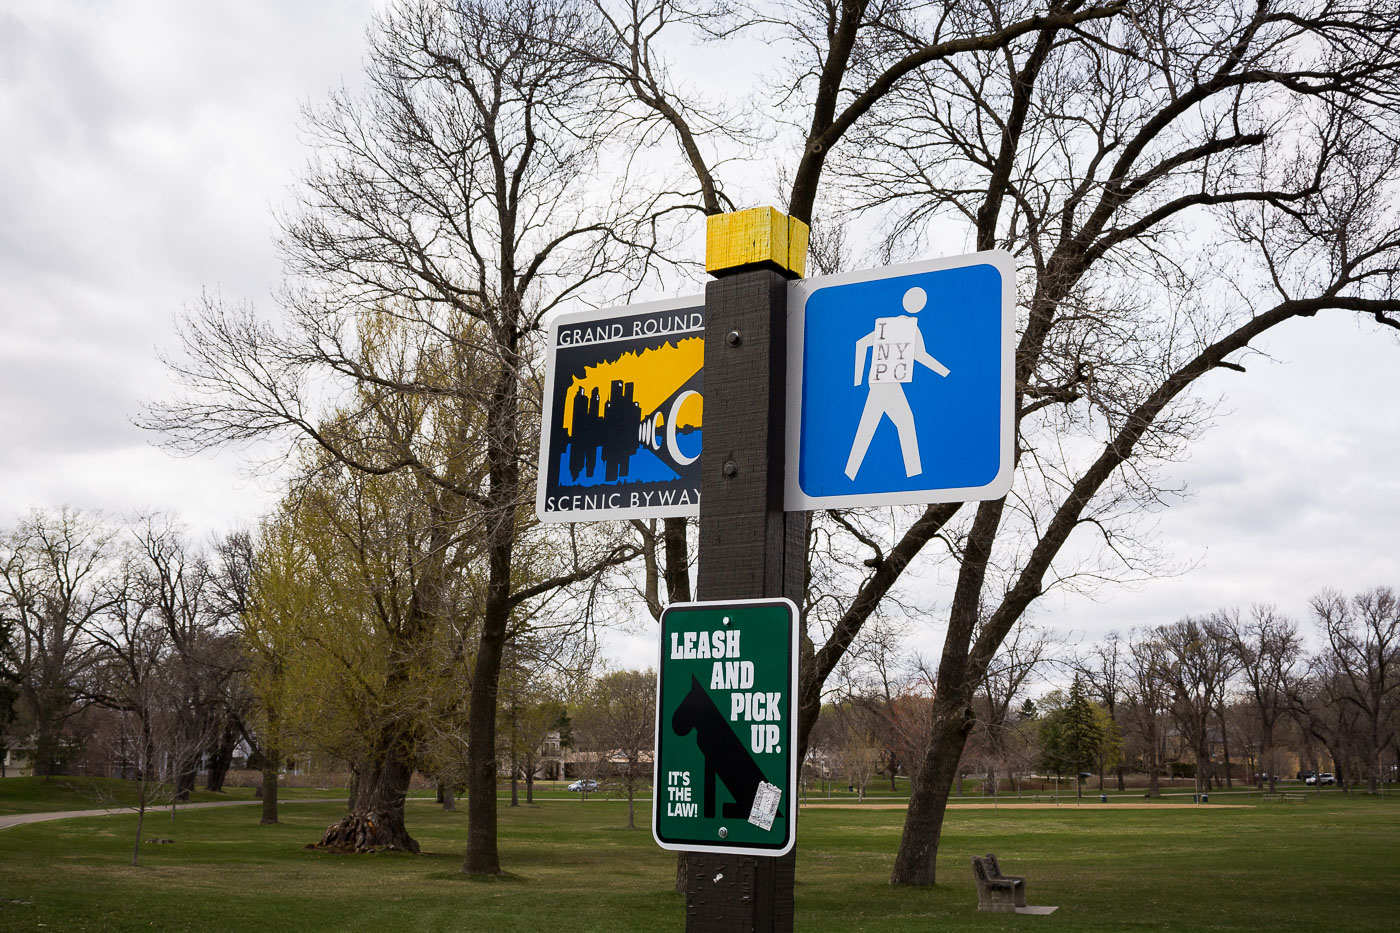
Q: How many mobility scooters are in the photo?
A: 0